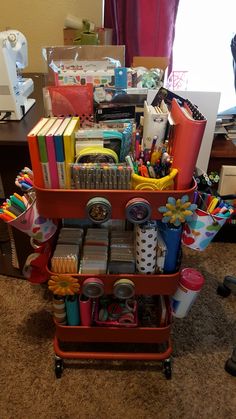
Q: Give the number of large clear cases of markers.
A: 1